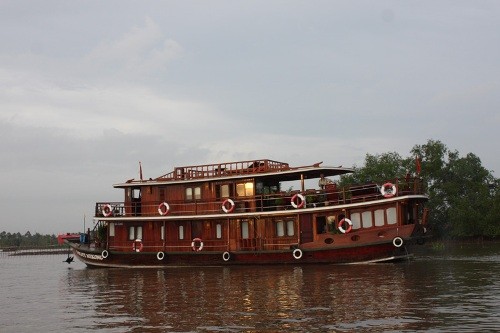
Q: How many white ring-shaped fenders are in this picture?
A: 5